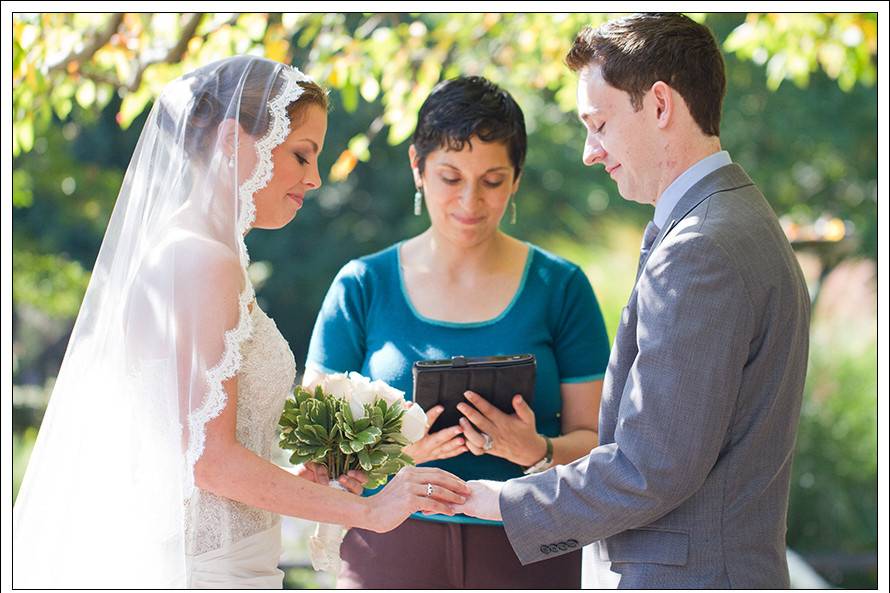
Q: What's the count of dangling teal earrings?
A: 2